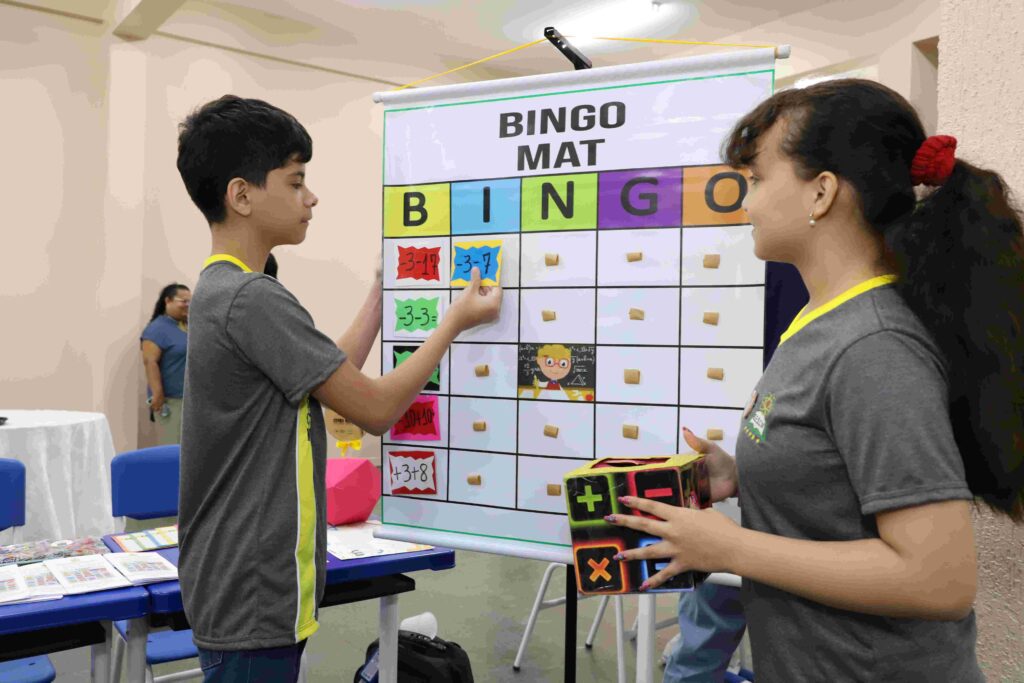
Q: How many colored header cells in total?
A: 5